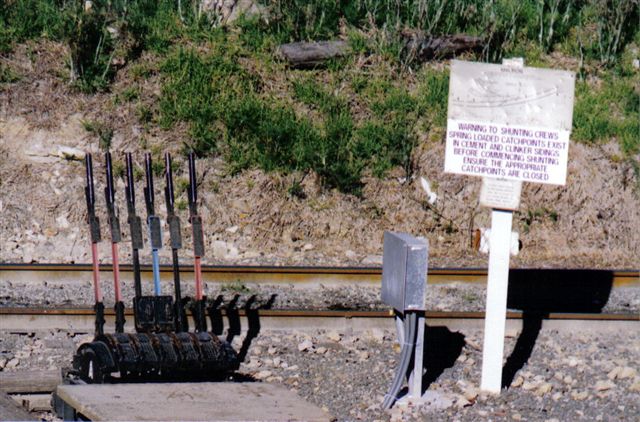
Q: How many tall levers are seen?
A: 6